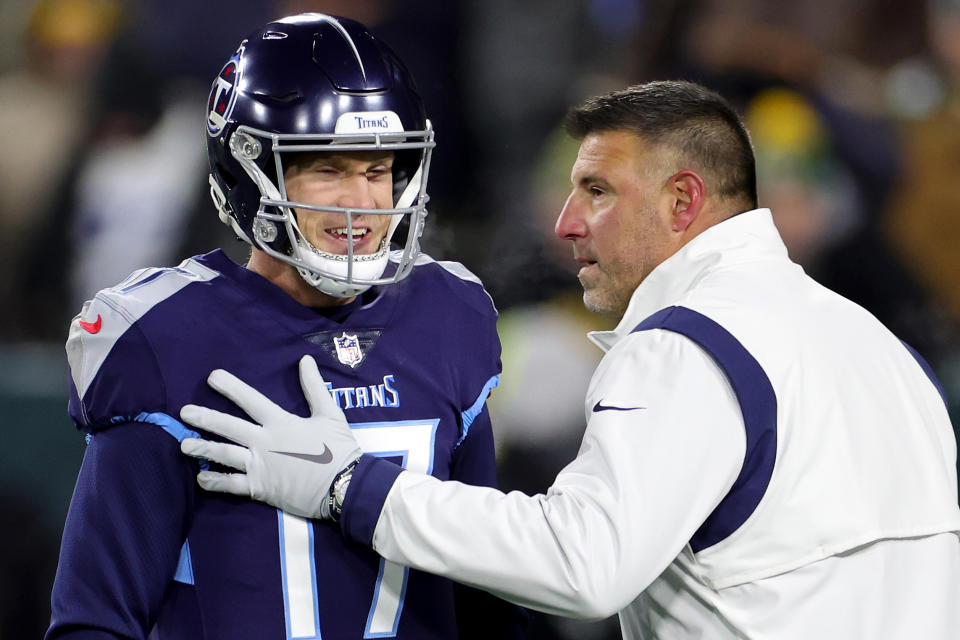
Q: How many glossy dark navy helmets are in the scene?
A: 1